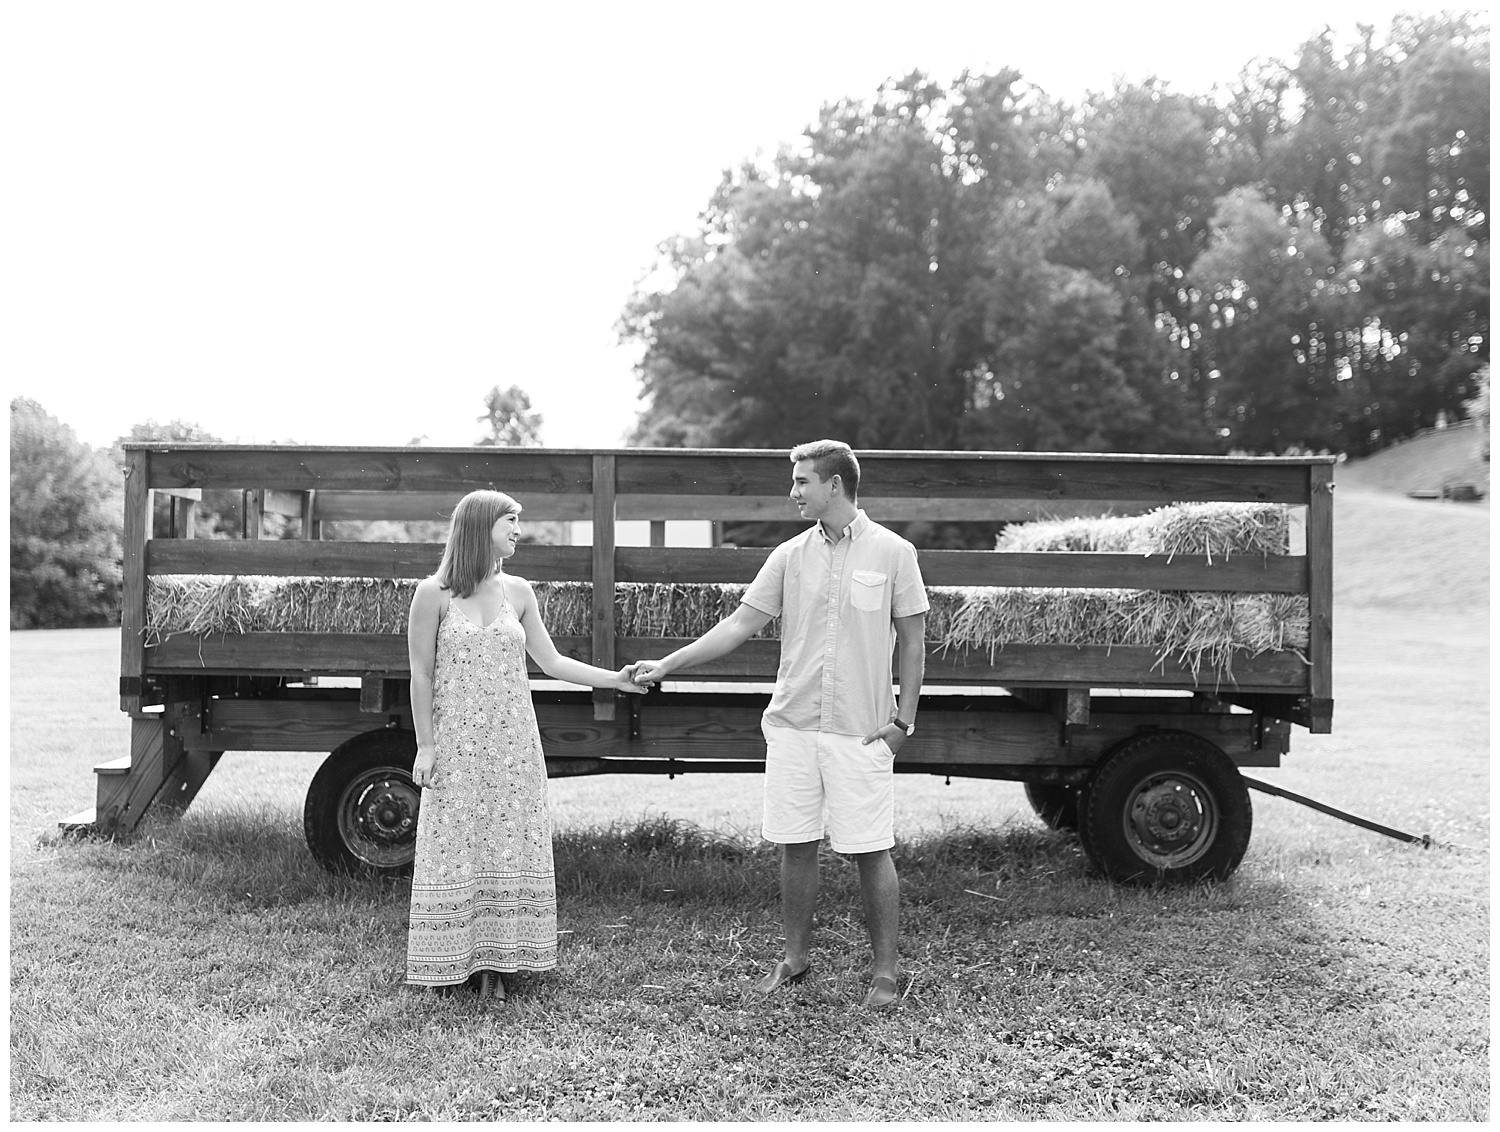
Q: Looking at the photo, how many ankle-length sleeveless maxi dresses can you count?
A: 1